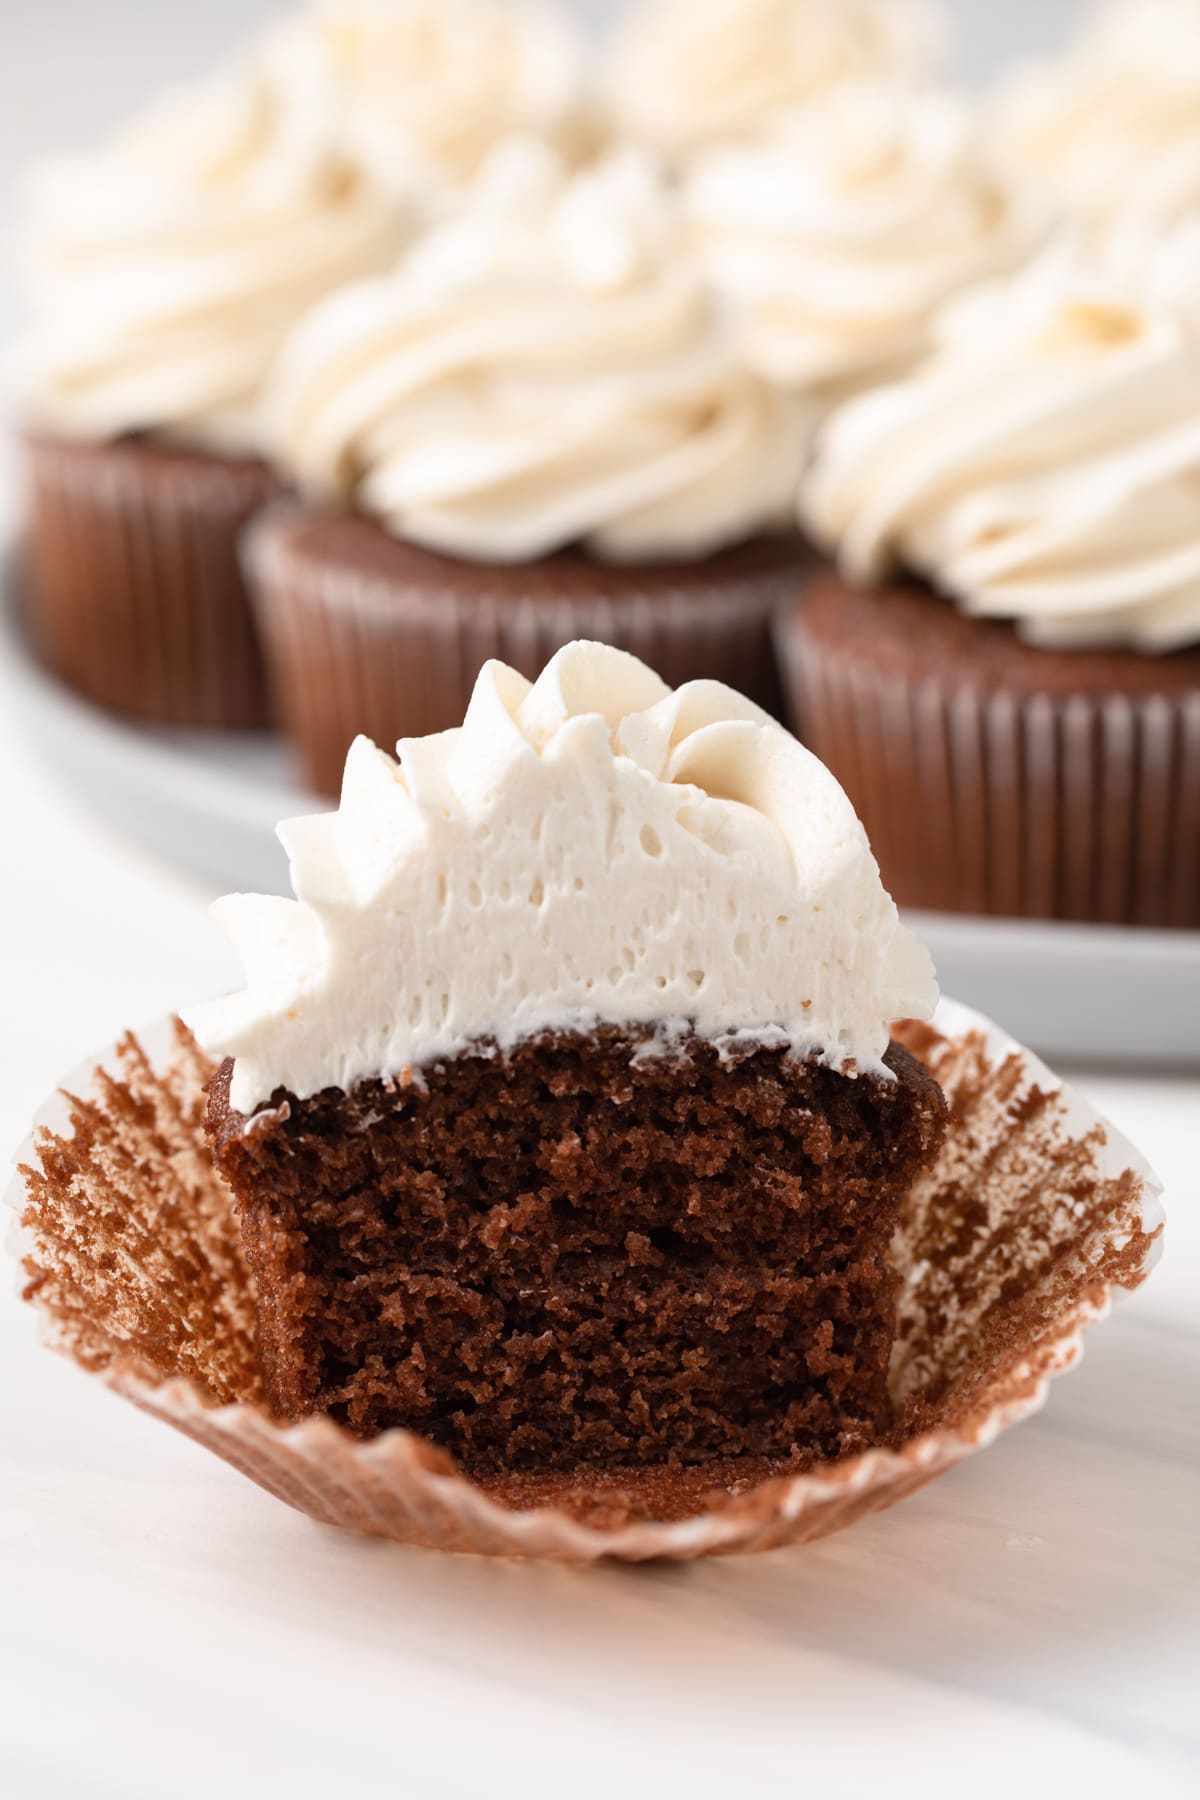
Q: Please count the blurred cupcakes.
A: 7